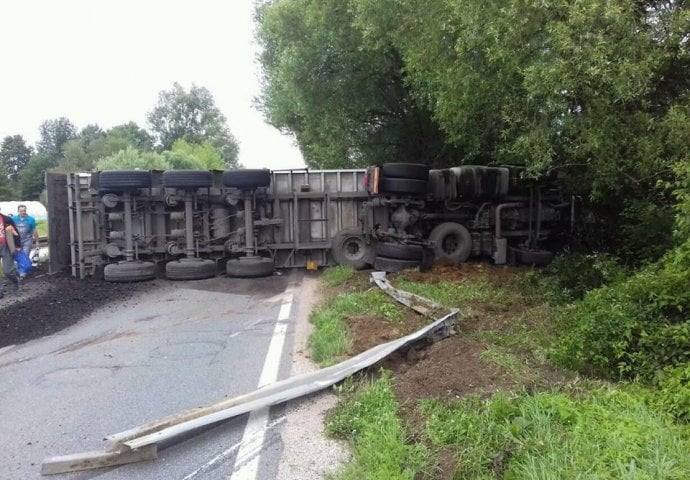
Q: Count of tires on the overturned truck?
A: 13